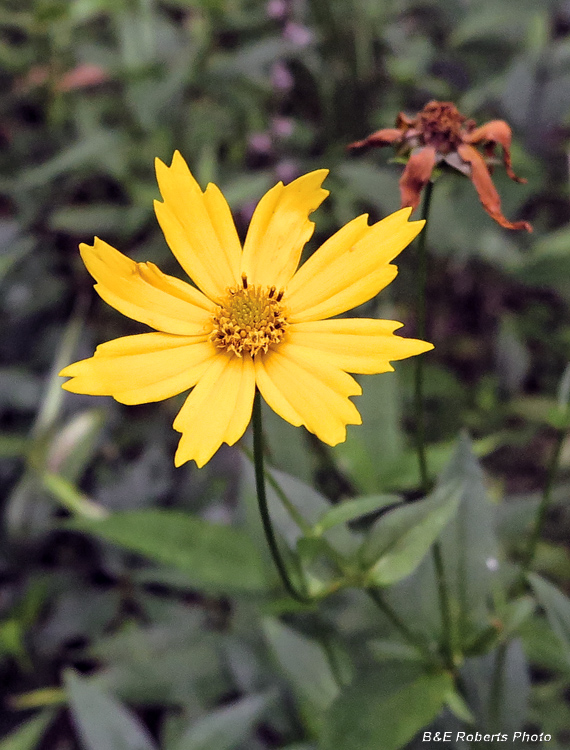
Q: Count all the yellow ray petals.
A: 8